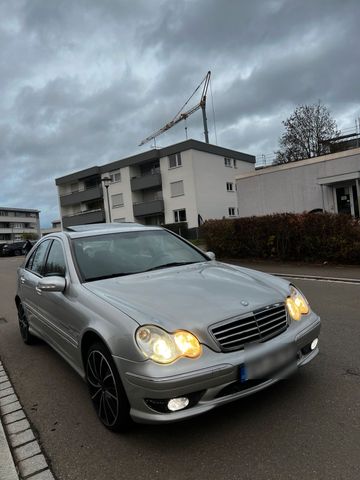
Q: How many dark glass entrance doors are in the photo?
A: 1